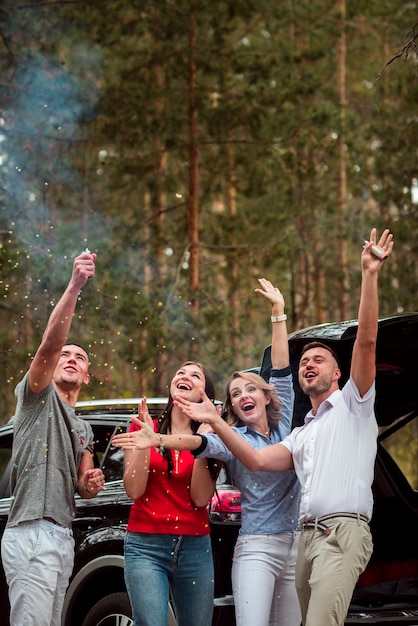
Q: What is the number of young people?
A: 4